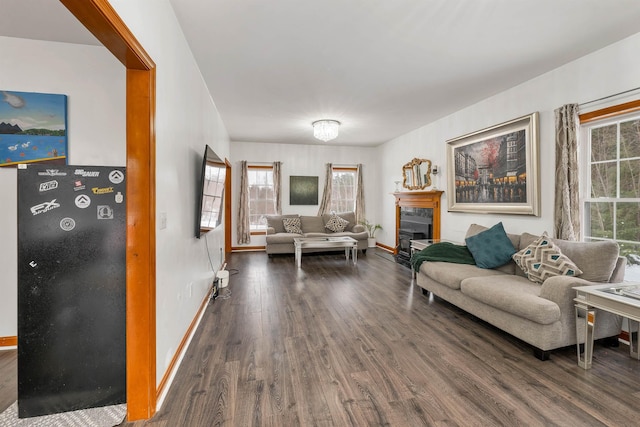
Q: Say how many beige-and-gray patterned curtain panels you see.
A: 5